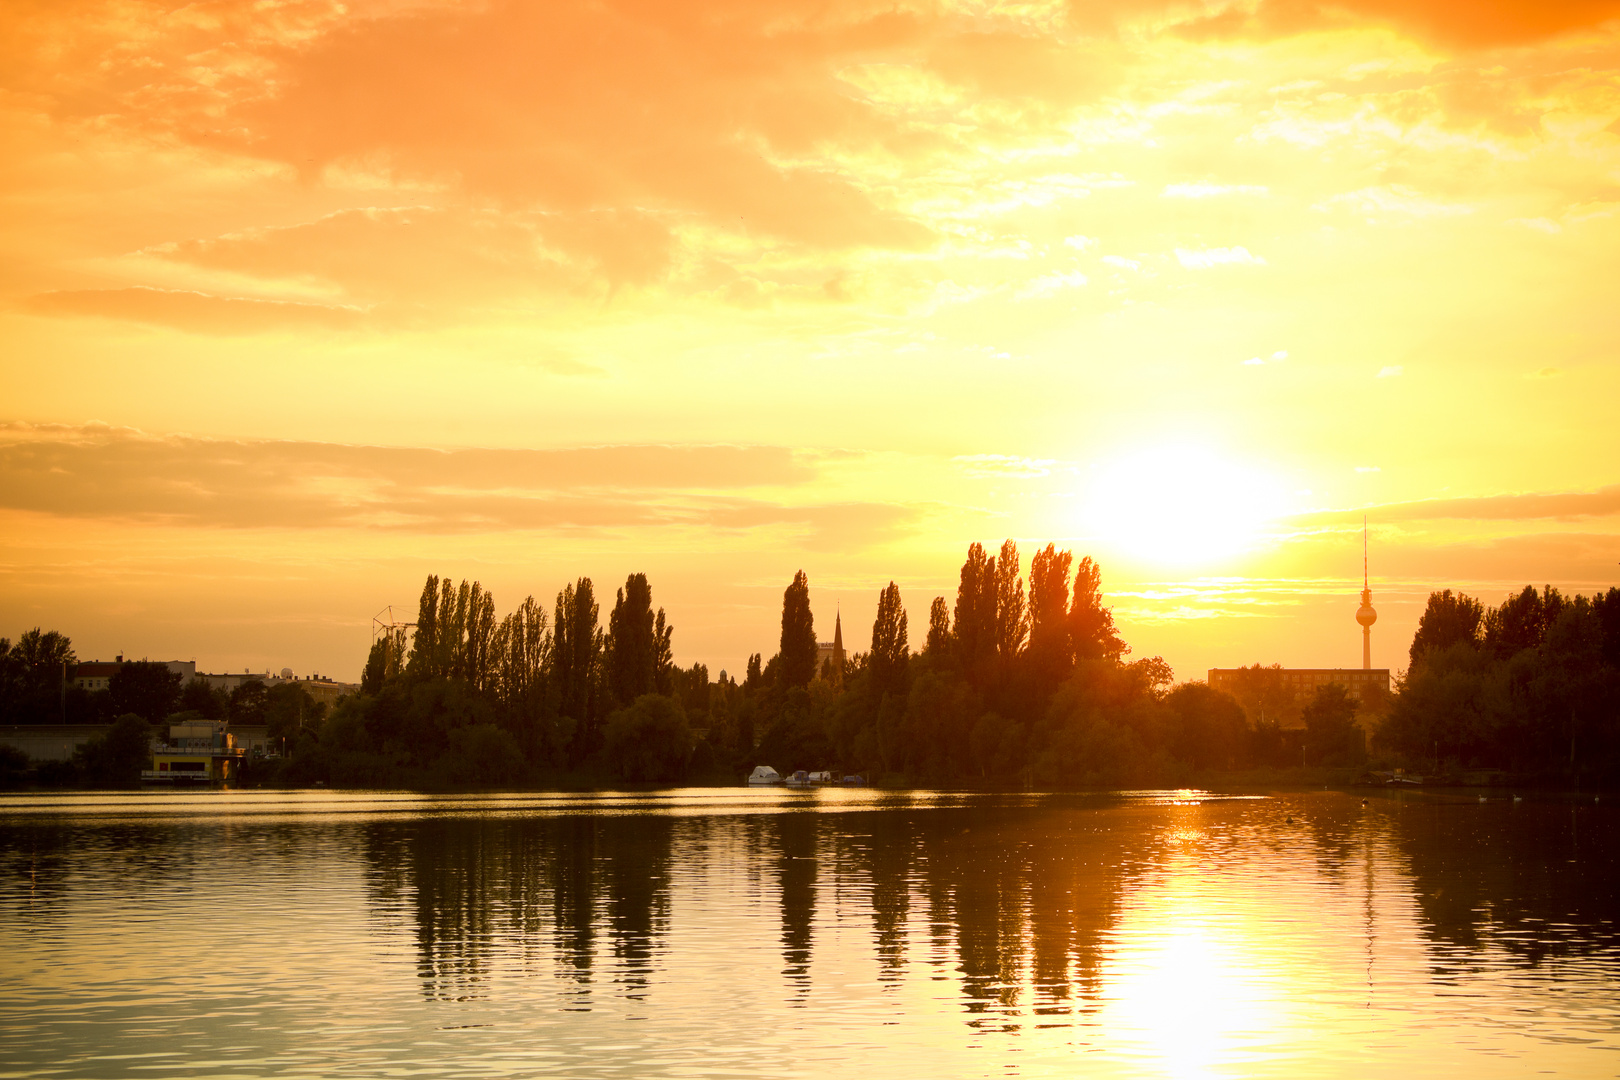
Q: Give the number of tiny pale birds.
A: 3